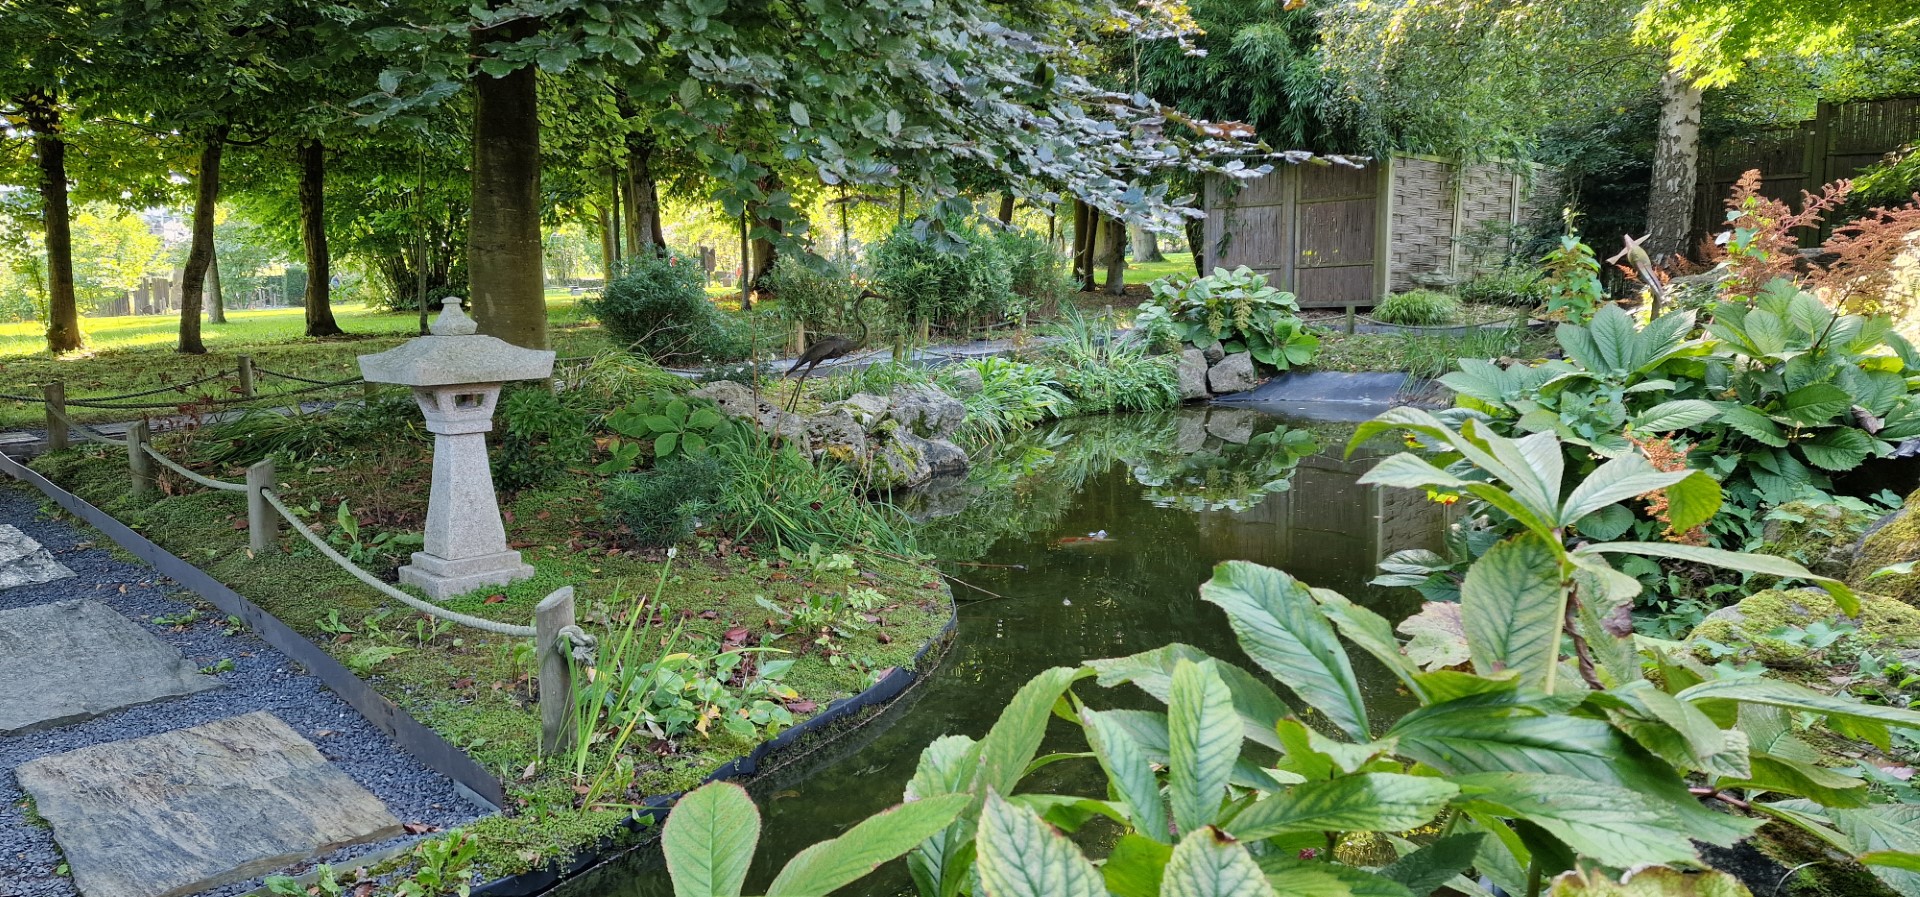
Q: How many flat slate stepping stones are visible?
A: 3